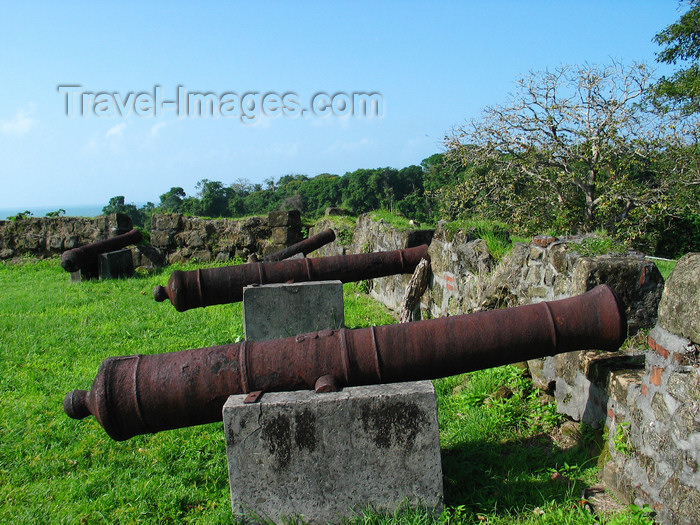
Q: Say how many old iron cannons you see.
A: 4